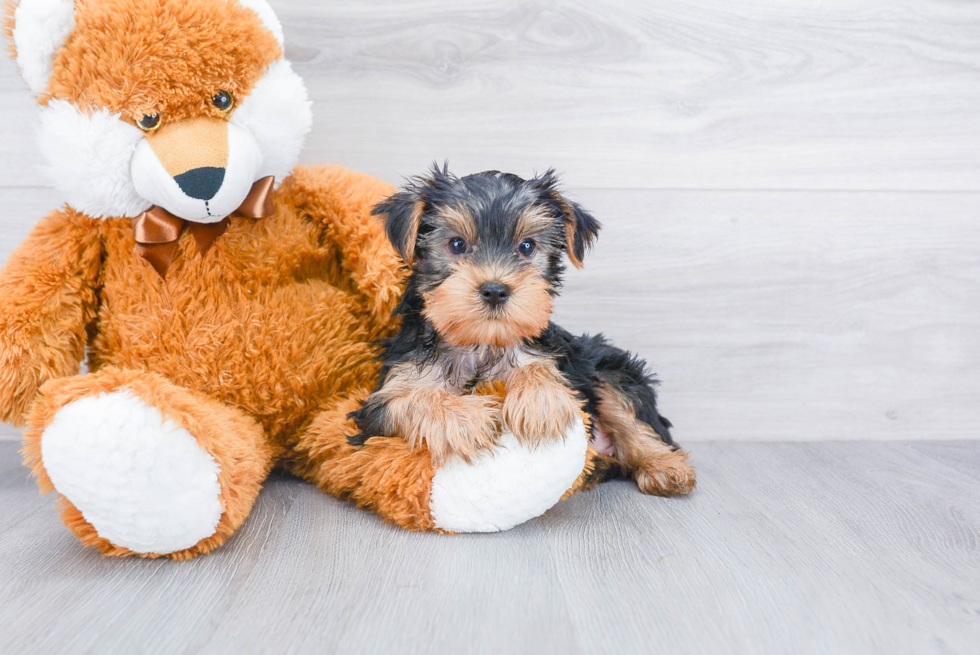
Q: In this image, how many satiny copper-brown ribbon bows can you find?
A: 1